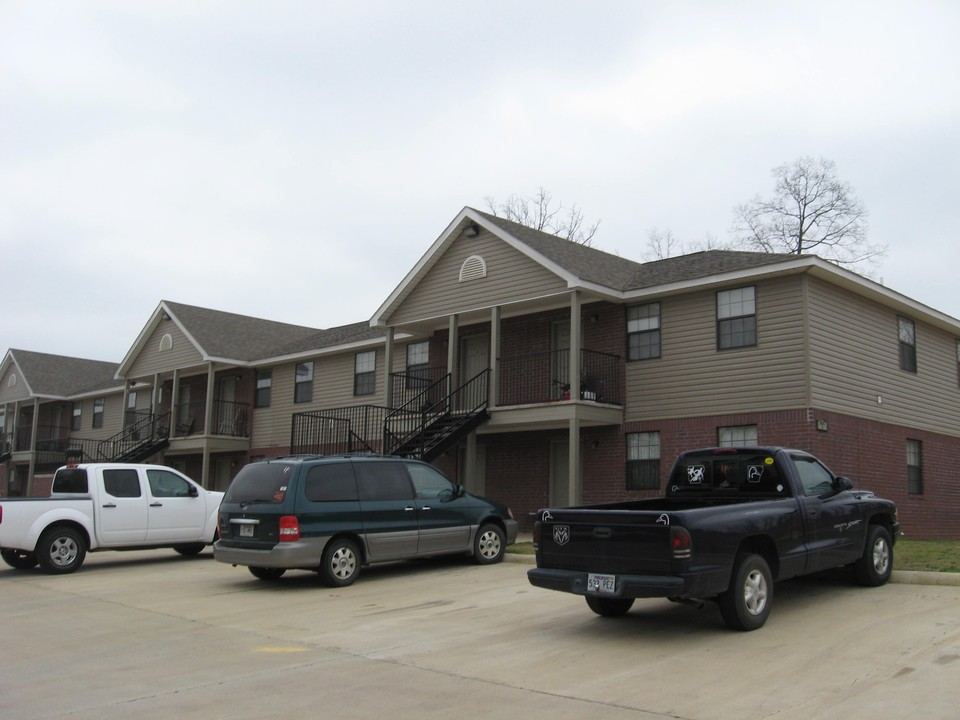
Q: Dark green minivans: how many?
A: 1